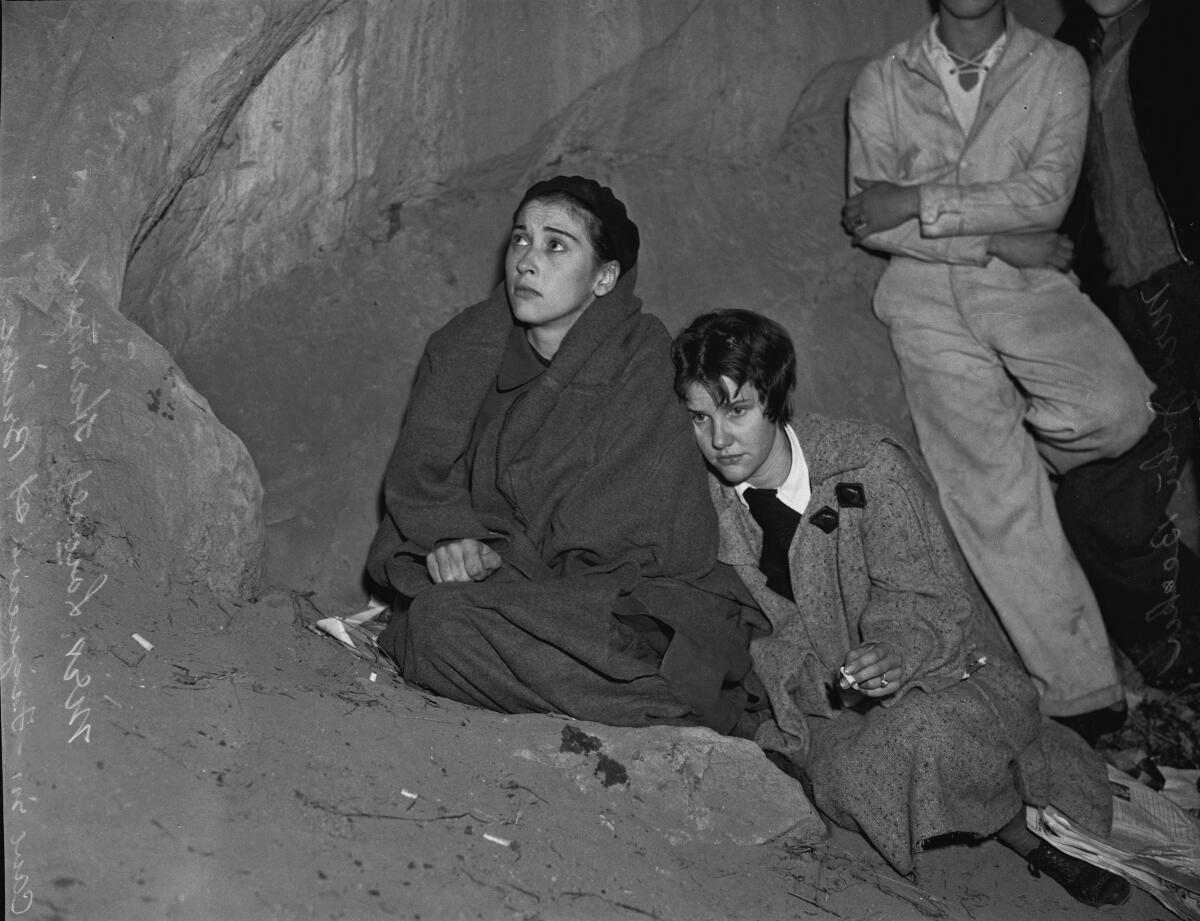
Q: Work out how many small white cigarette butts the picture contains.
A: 4